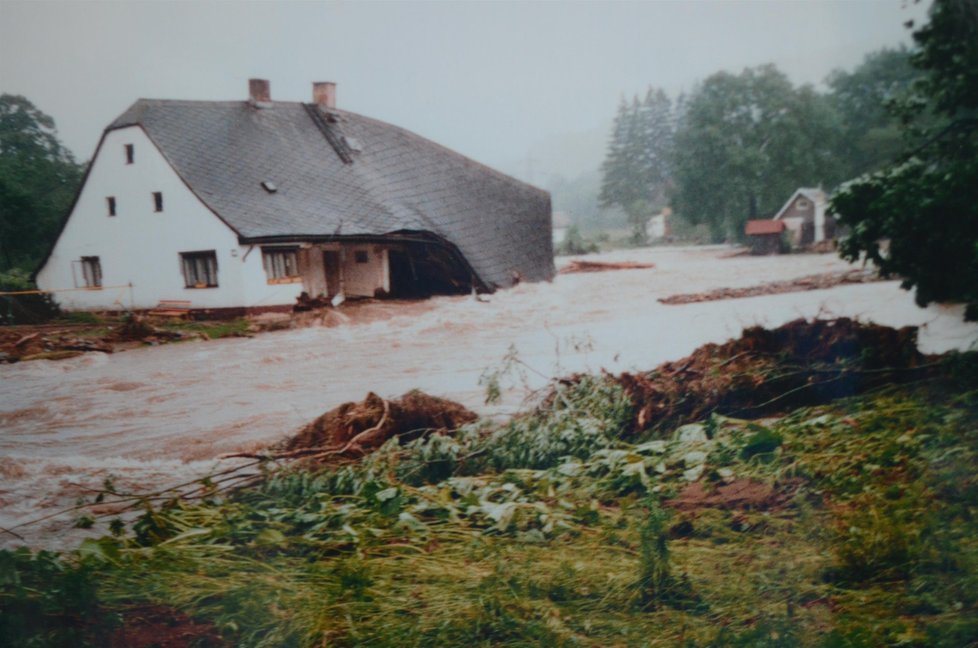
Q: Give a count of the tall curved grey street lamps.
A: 0